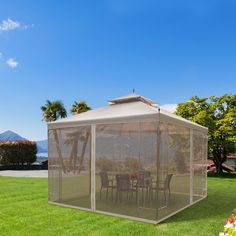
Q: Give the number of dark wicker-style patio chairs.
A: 4